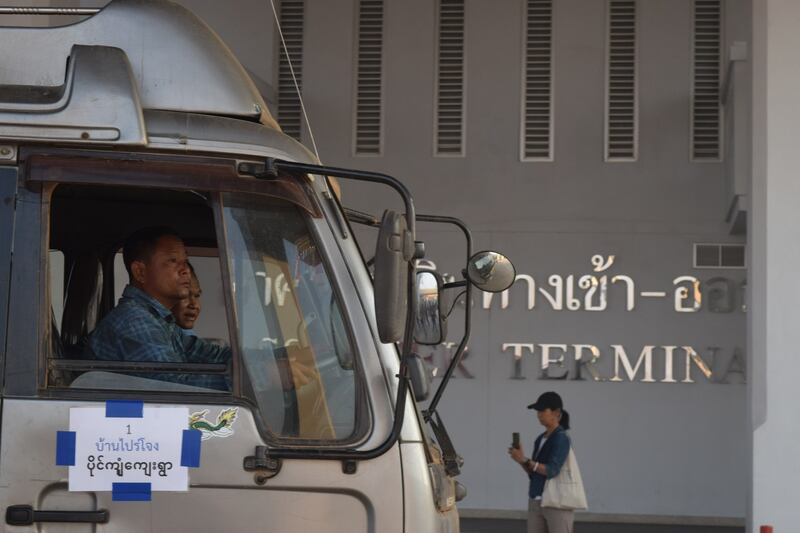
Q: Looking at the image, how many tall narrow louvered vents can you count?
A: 6